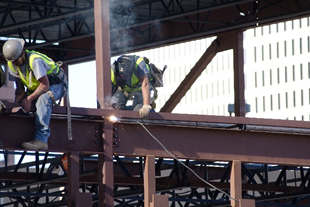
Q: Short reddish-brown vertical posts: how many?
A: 3